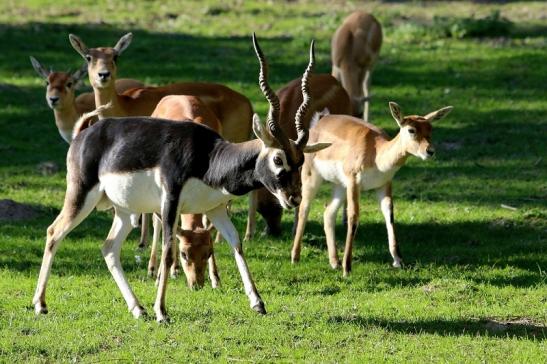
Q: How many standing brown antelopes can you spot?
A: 6